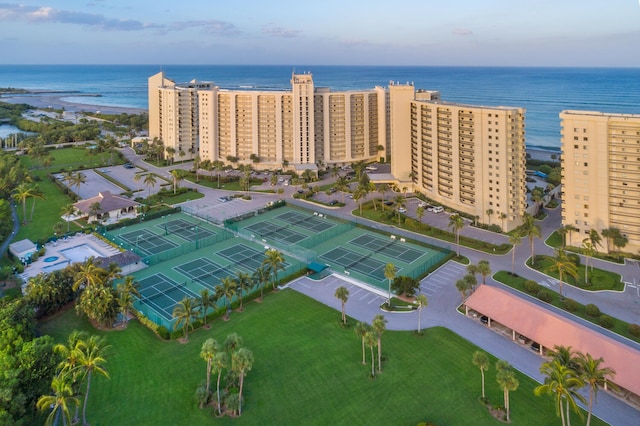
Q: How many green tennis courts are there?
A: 9